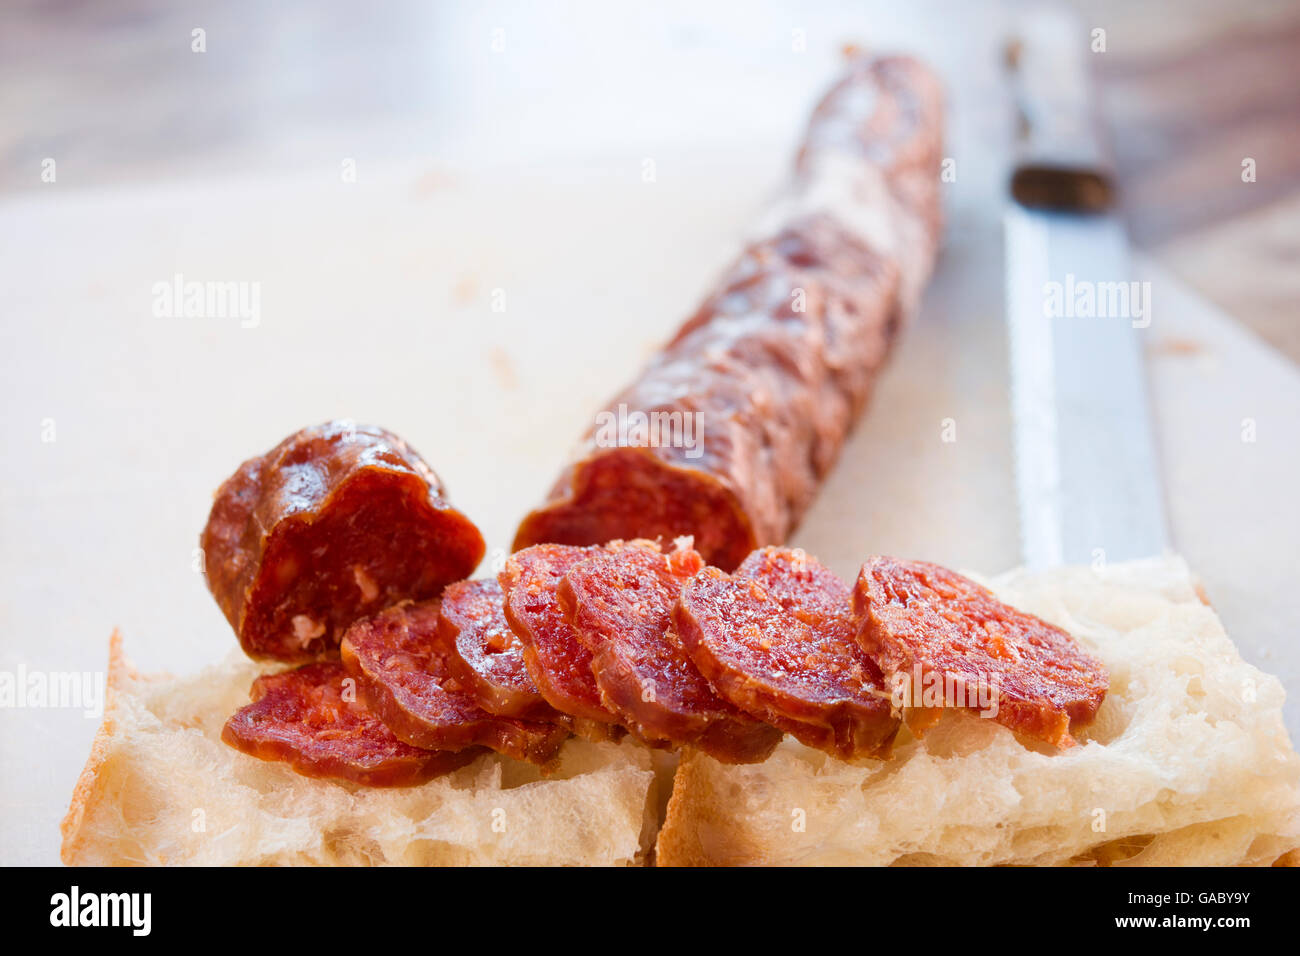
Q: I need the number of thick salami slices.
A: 7